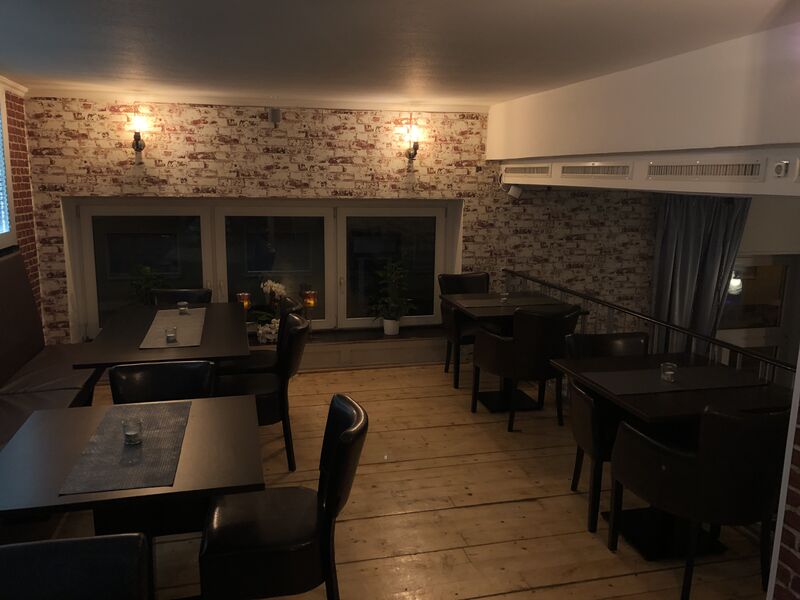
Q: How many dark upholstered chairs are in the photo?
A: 10